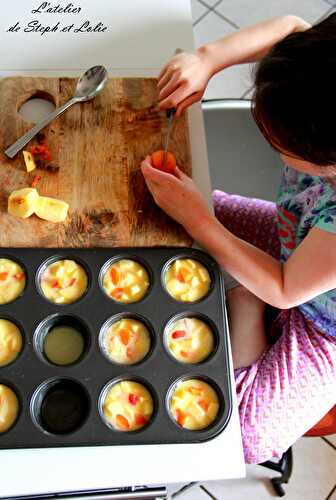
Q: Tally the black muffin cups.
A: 12